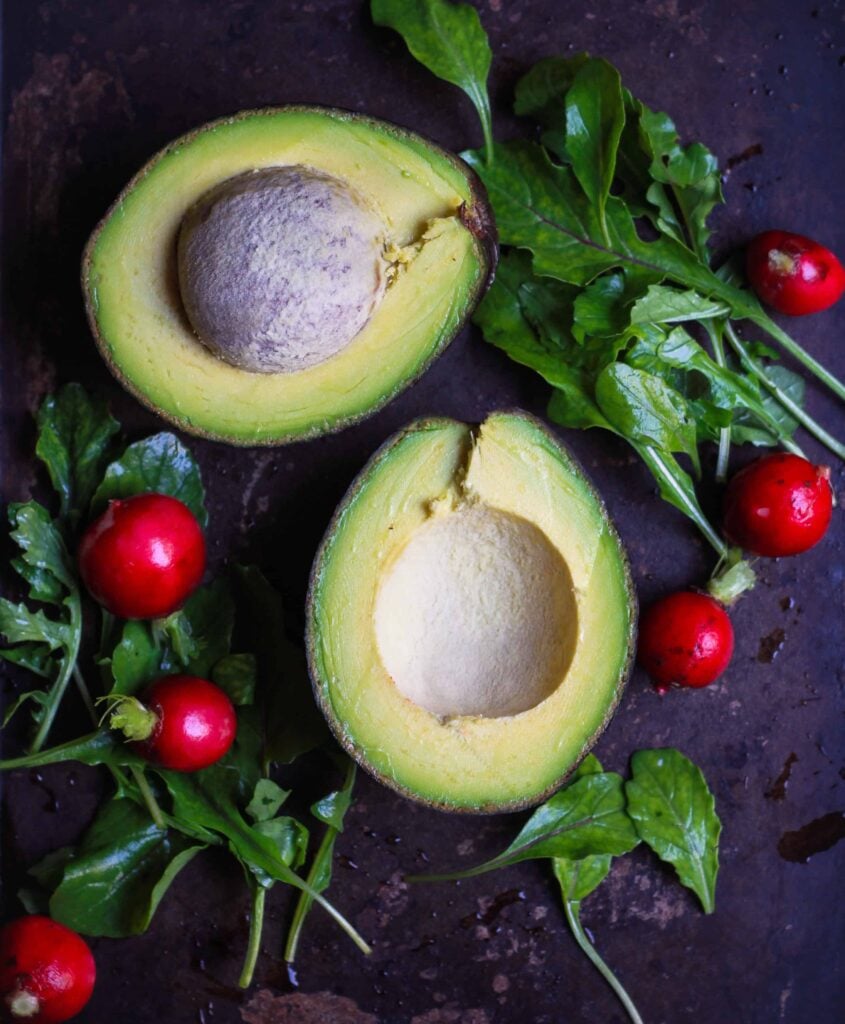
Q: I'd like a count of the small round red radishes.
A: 6